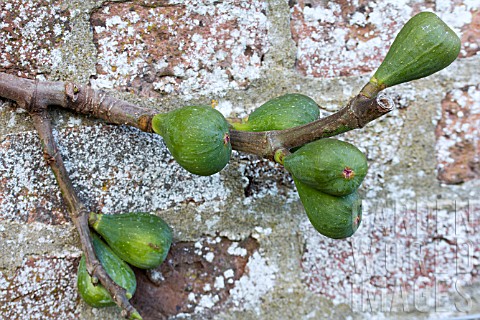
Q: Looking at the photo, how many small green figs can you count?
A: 7